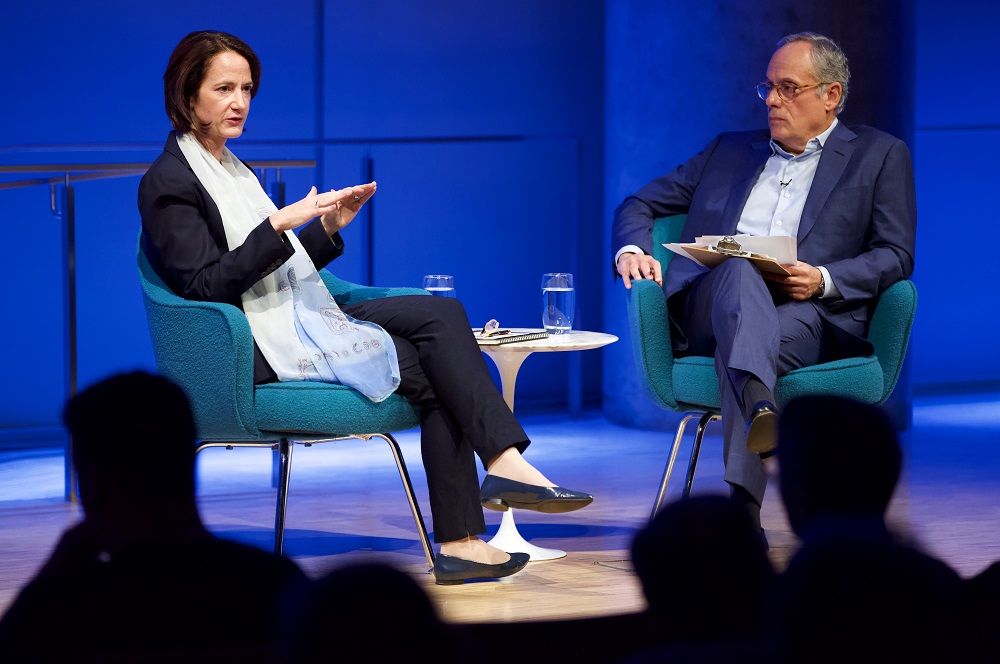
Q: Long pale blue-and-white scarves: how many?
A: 1